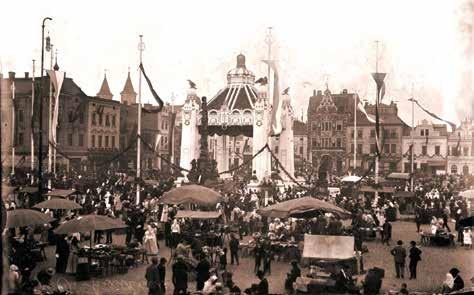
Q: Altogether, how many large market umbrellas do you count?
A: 5